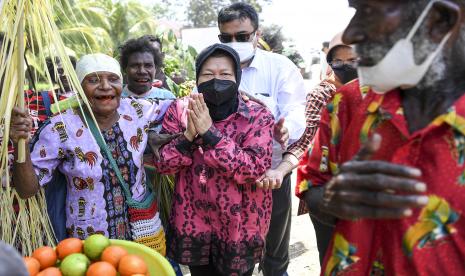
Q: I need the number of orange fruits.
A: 7